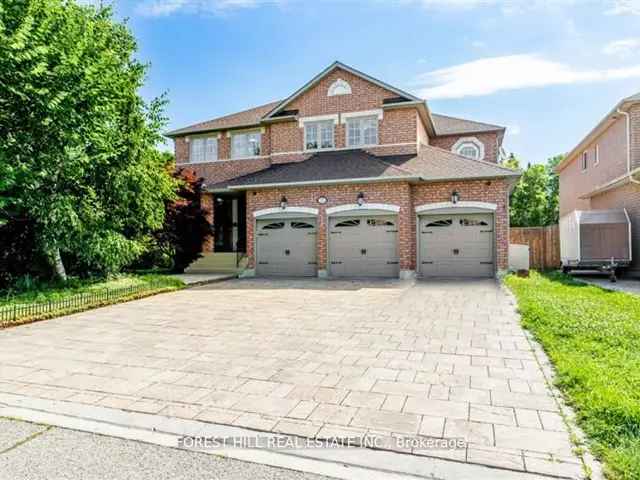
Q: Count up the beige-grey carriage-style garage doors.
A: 3